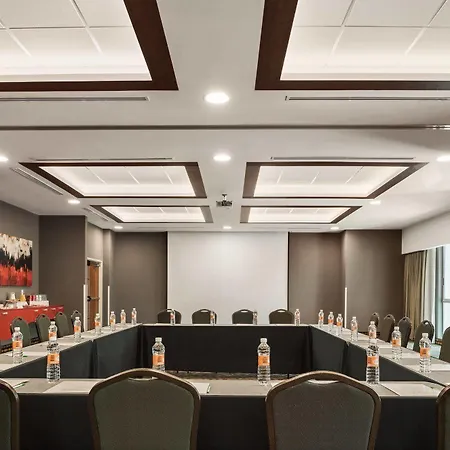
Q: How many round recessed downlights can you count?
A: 9